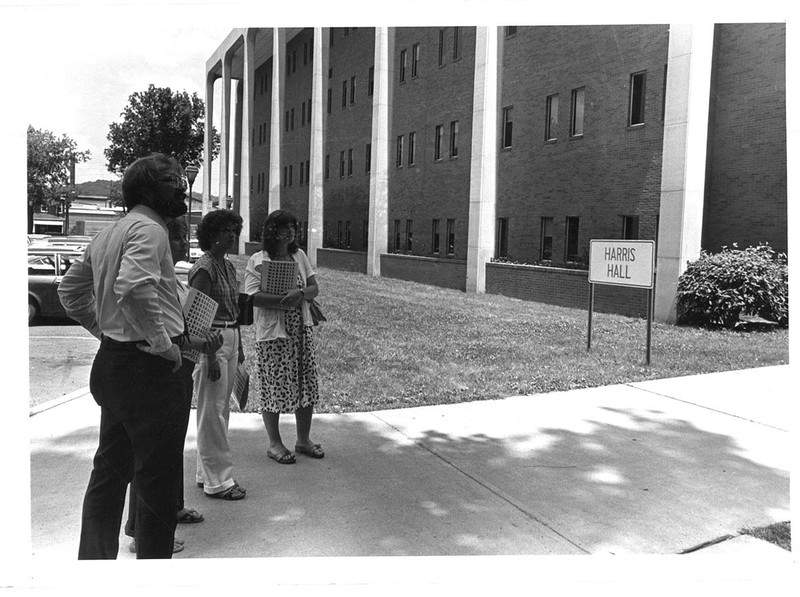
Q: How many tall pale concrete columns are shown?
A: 8